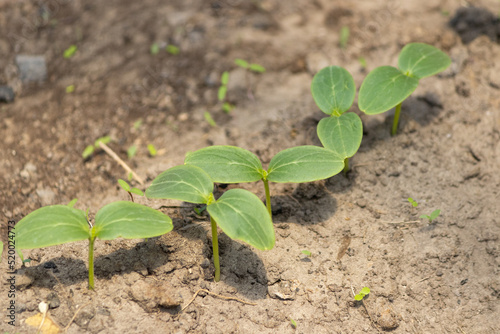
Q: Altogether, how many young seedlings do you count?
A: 5